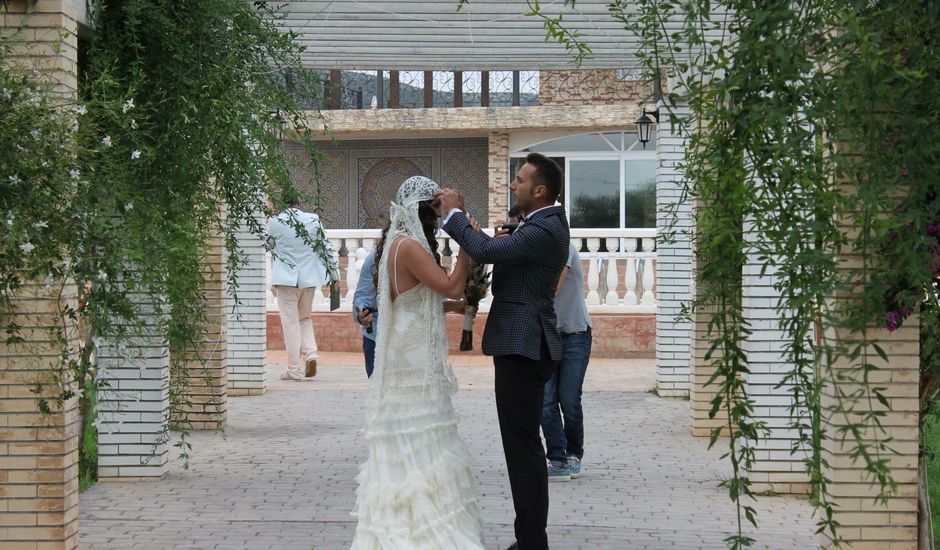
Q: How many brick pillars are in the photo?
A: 8